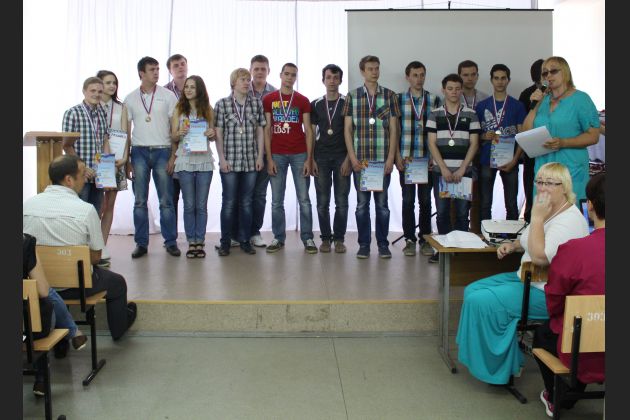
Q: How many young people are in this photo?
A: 14